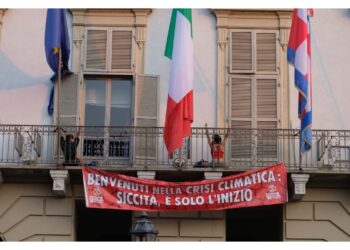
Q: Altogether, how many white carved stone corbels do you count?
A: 4